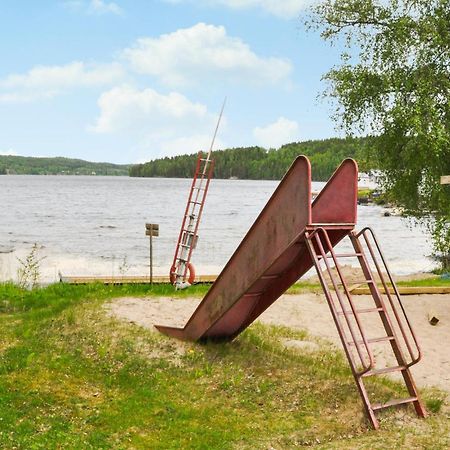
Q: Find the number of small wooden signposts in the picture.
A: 1